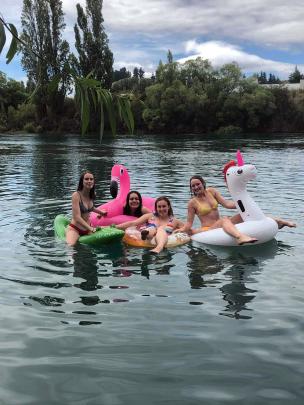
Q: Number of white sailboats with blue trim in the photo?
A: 0